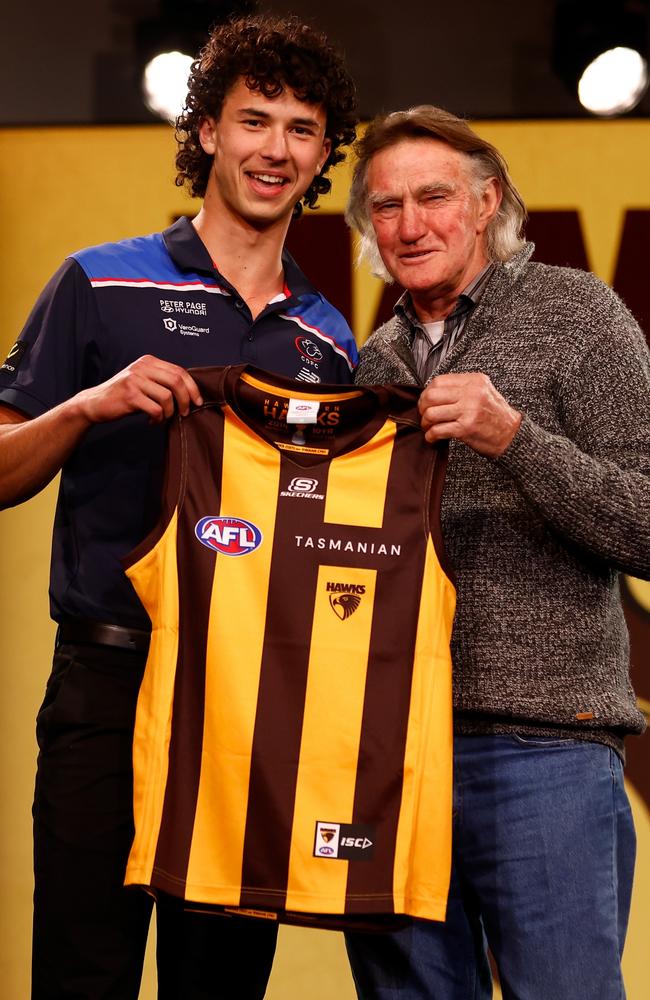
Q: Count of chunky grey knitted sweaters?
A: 1